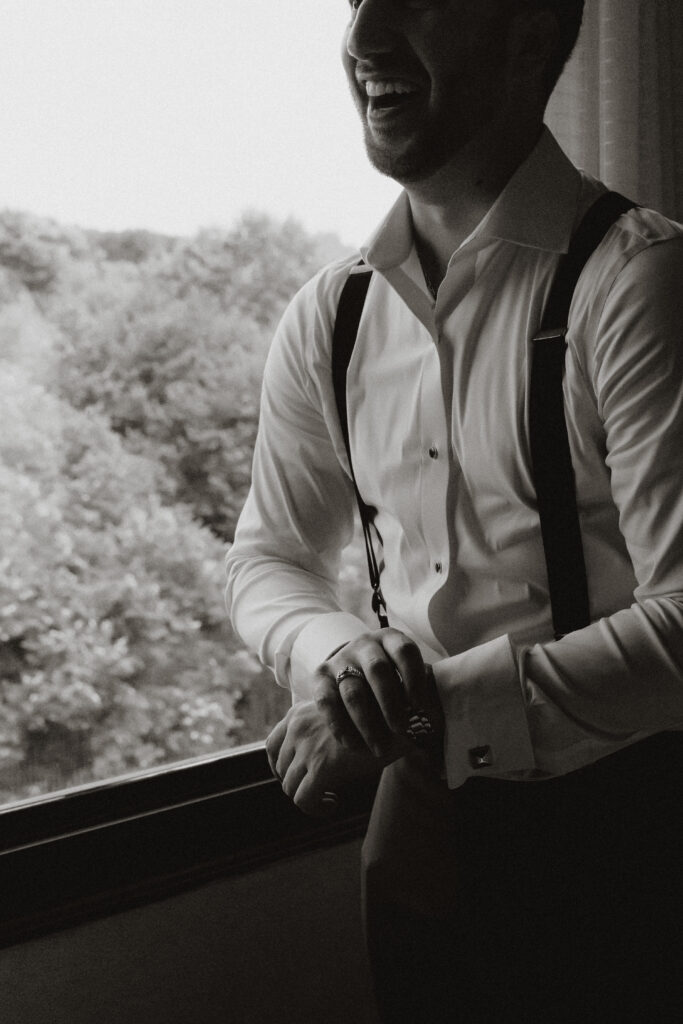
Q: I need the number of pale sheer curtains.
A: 1